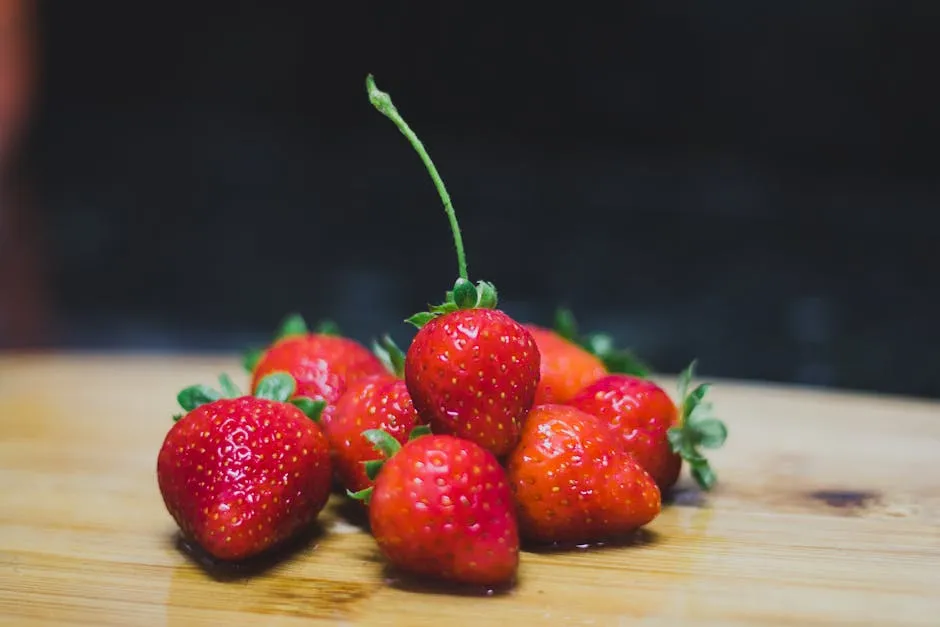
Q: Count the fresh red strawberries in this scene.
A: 8